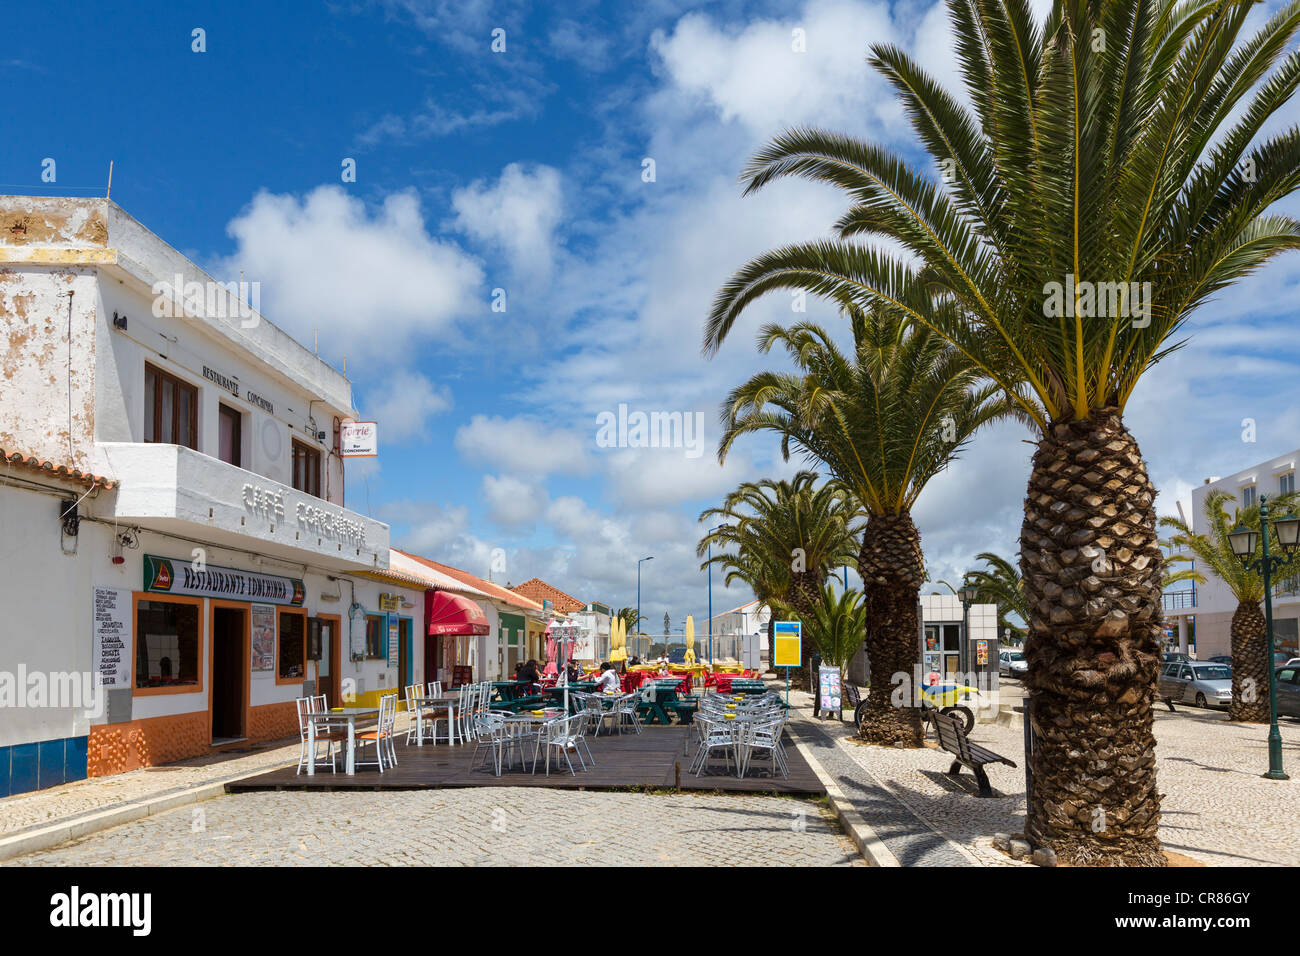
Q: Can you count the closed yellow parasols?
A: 3